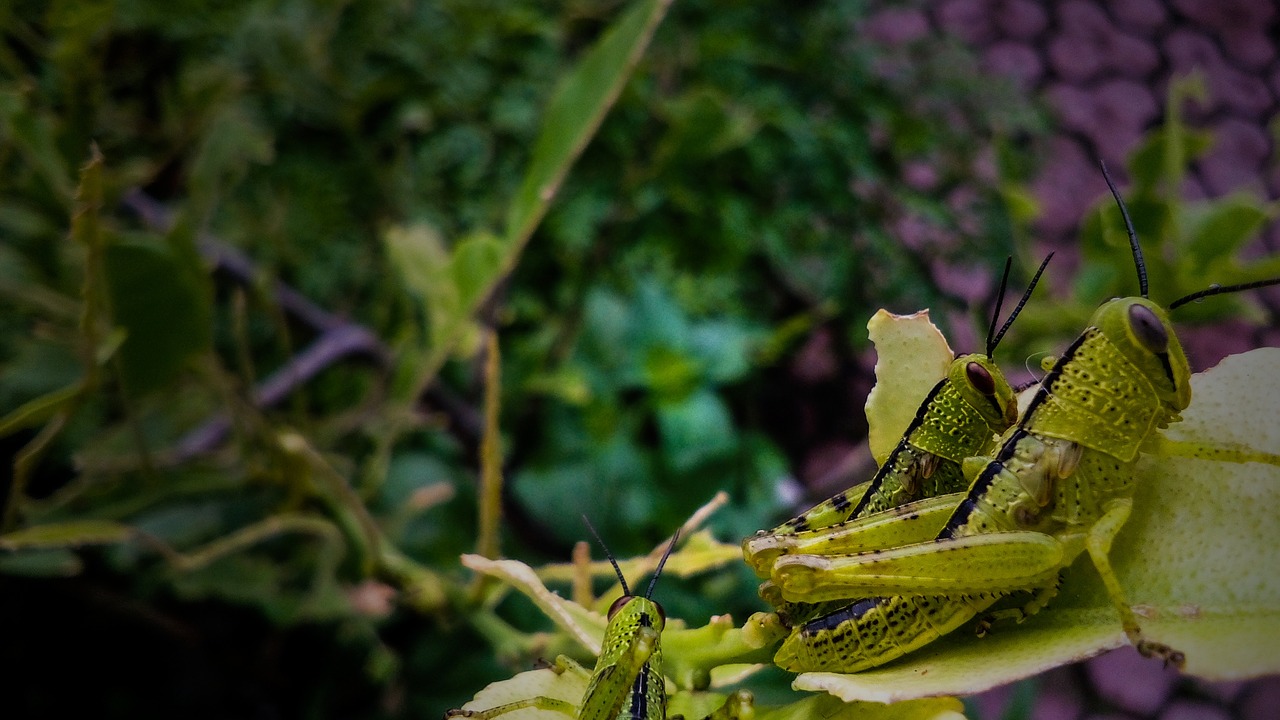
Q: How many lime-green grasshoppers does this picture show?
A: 3